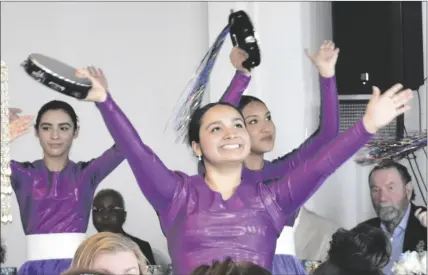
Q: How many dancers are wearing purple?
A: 3